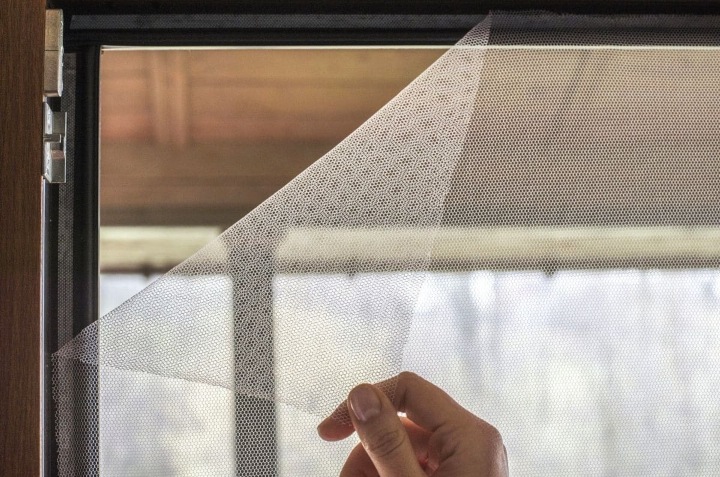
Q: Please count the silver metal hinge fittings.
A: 2